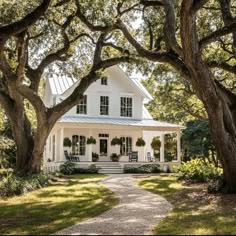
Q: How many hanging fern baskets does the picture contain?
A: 5